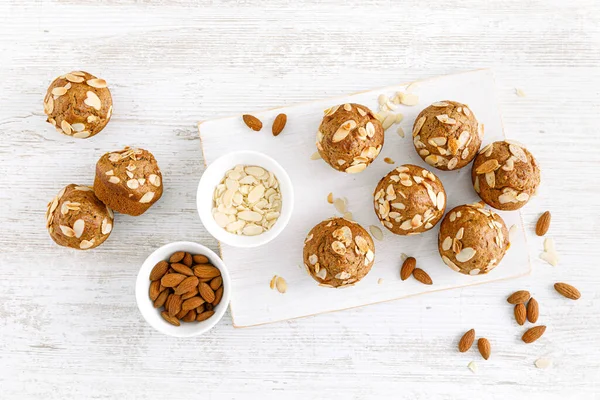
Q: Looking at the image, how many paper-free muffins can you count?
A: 9